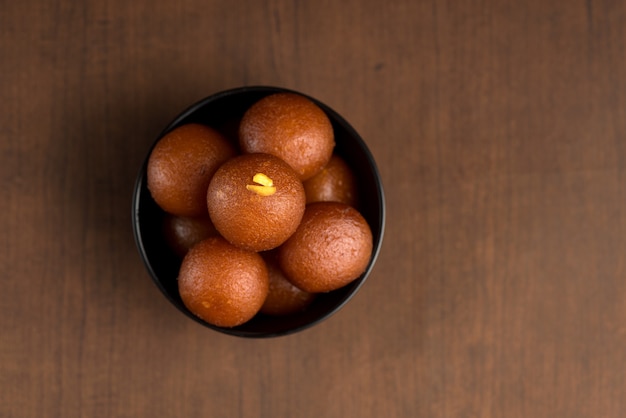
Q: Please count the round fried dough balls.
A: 8